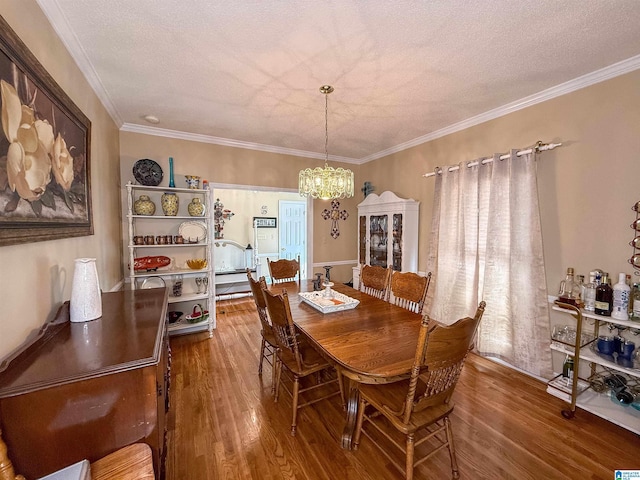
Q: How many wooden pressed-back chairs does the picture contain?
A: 6